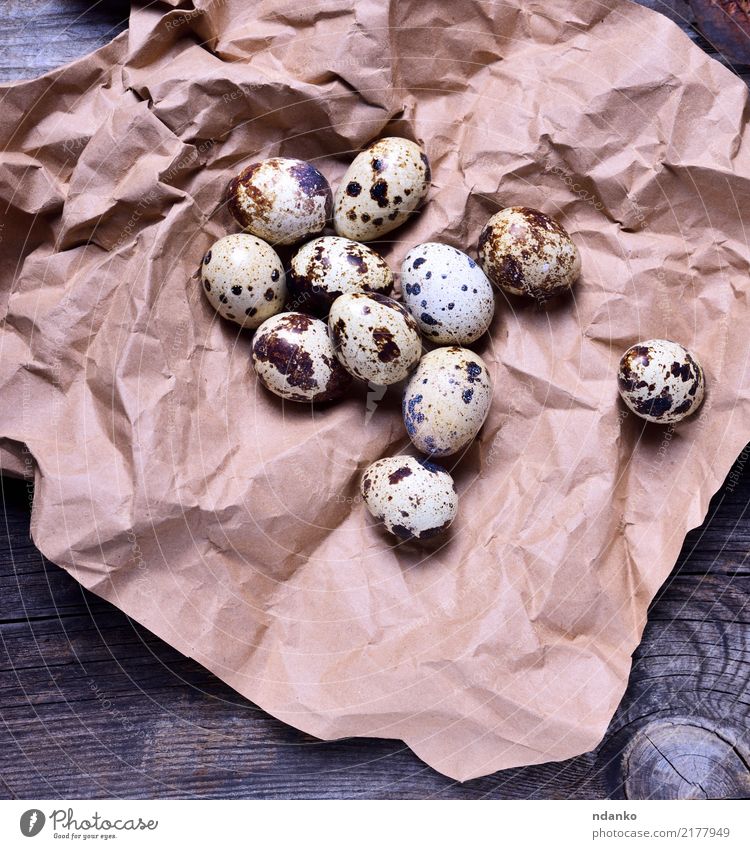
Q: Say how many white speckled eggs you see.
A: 11